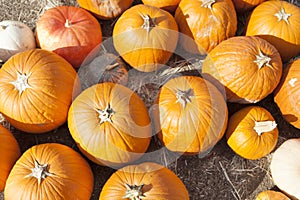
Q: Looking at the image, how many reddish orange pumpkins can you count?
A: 1